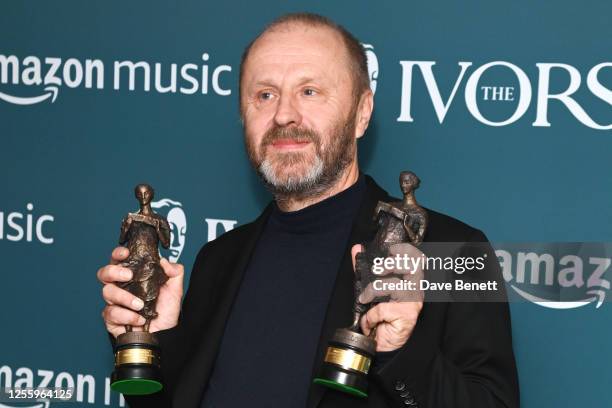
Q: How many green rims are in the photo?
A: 2